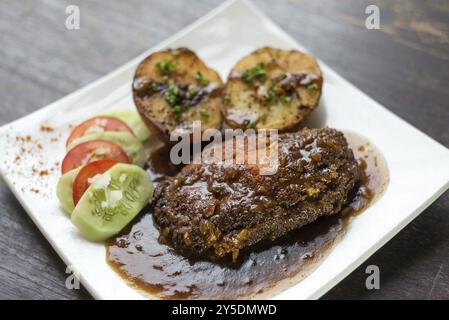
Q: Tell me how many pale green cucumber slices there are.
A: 4